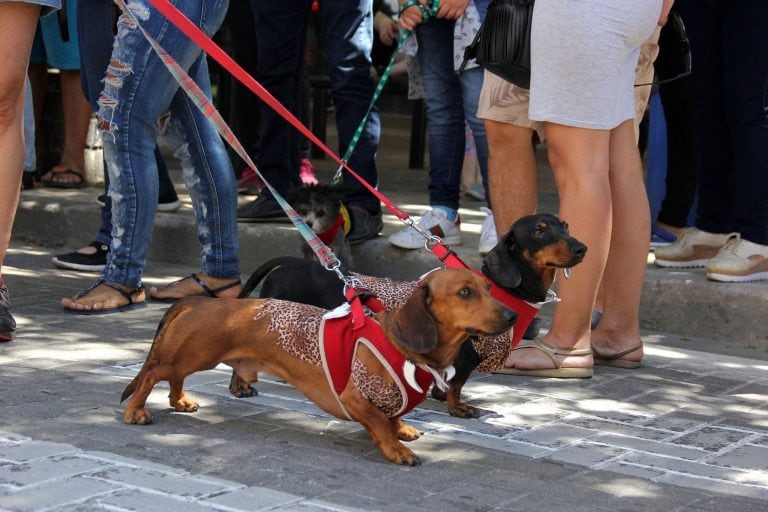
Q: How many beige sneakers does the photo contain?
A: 2